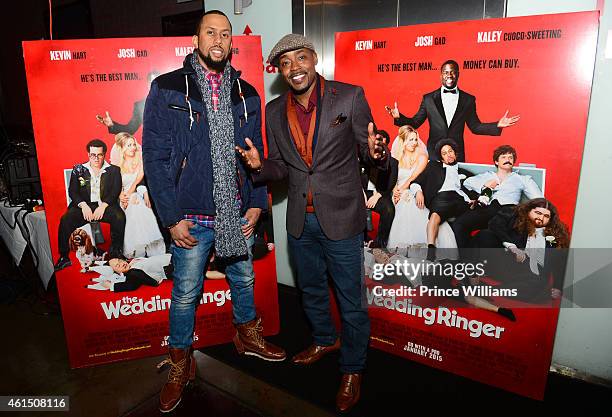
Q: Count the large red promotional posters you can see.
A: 2